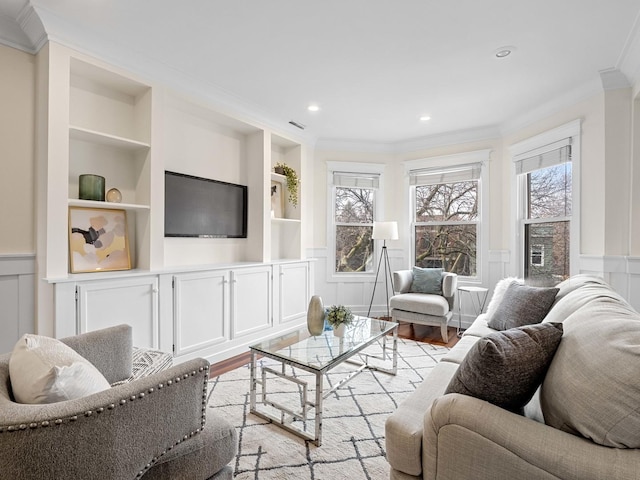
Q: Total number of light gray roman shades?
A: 3